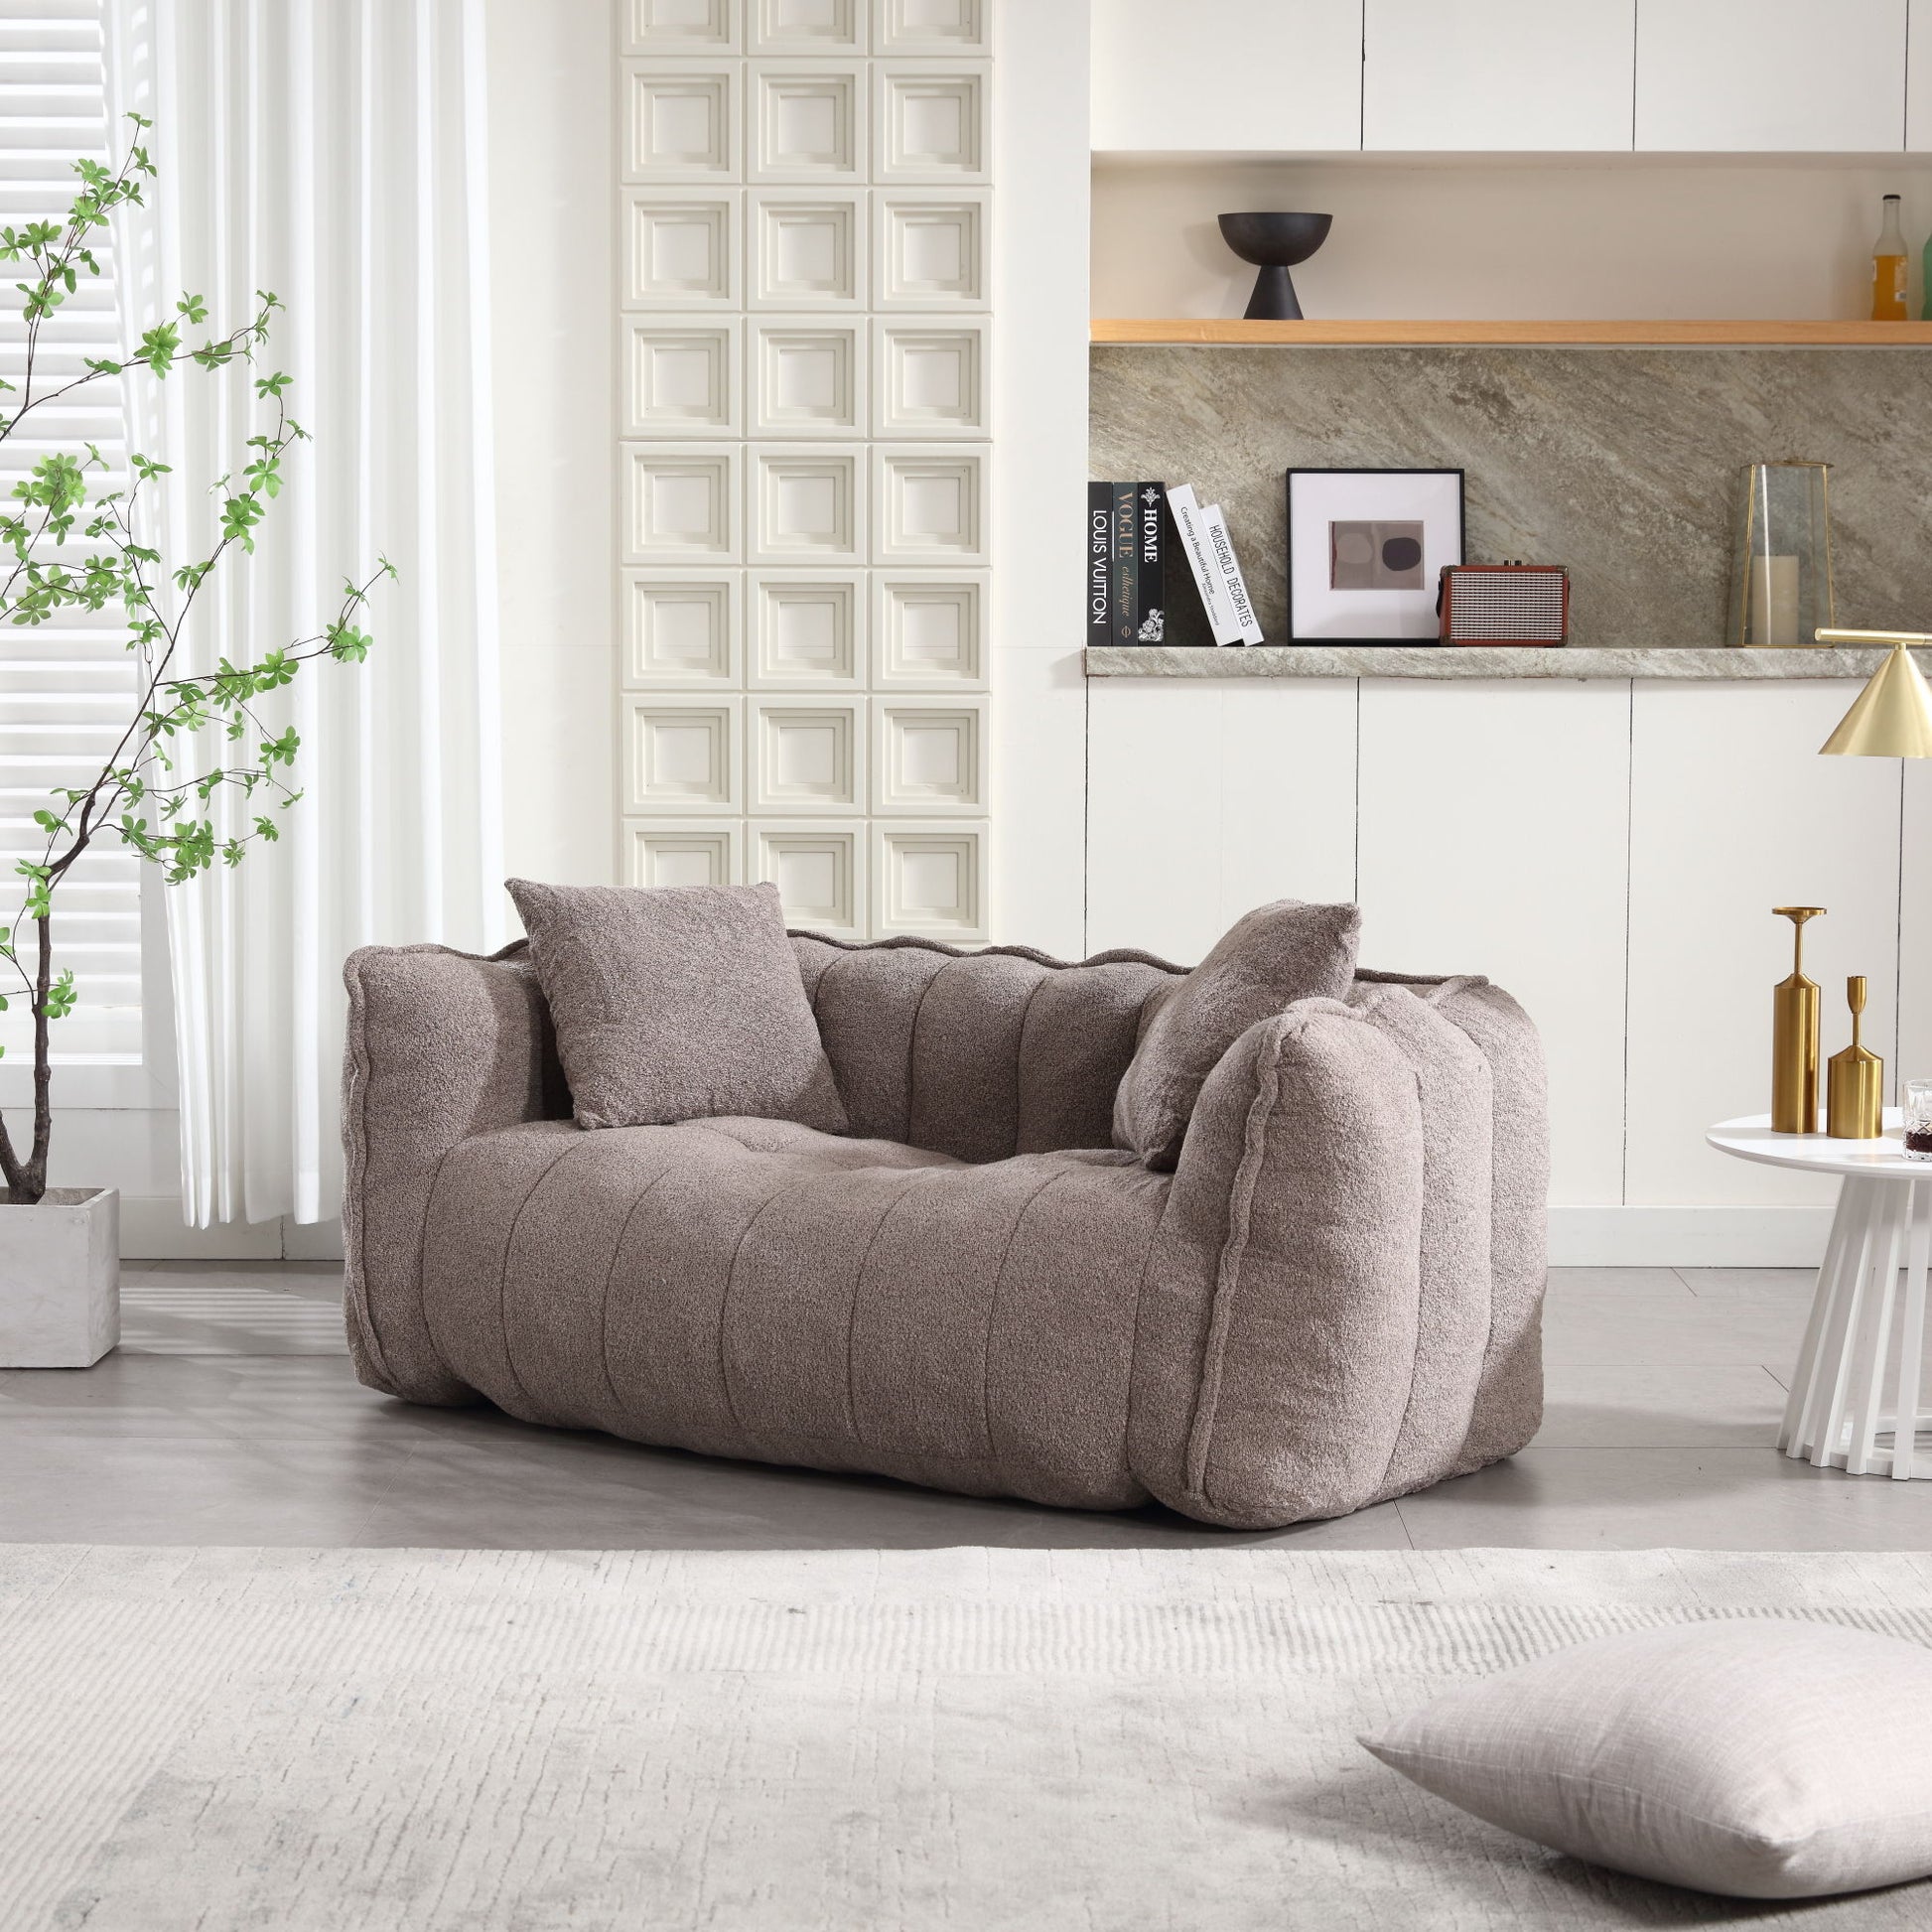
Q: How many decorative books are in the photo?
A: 5